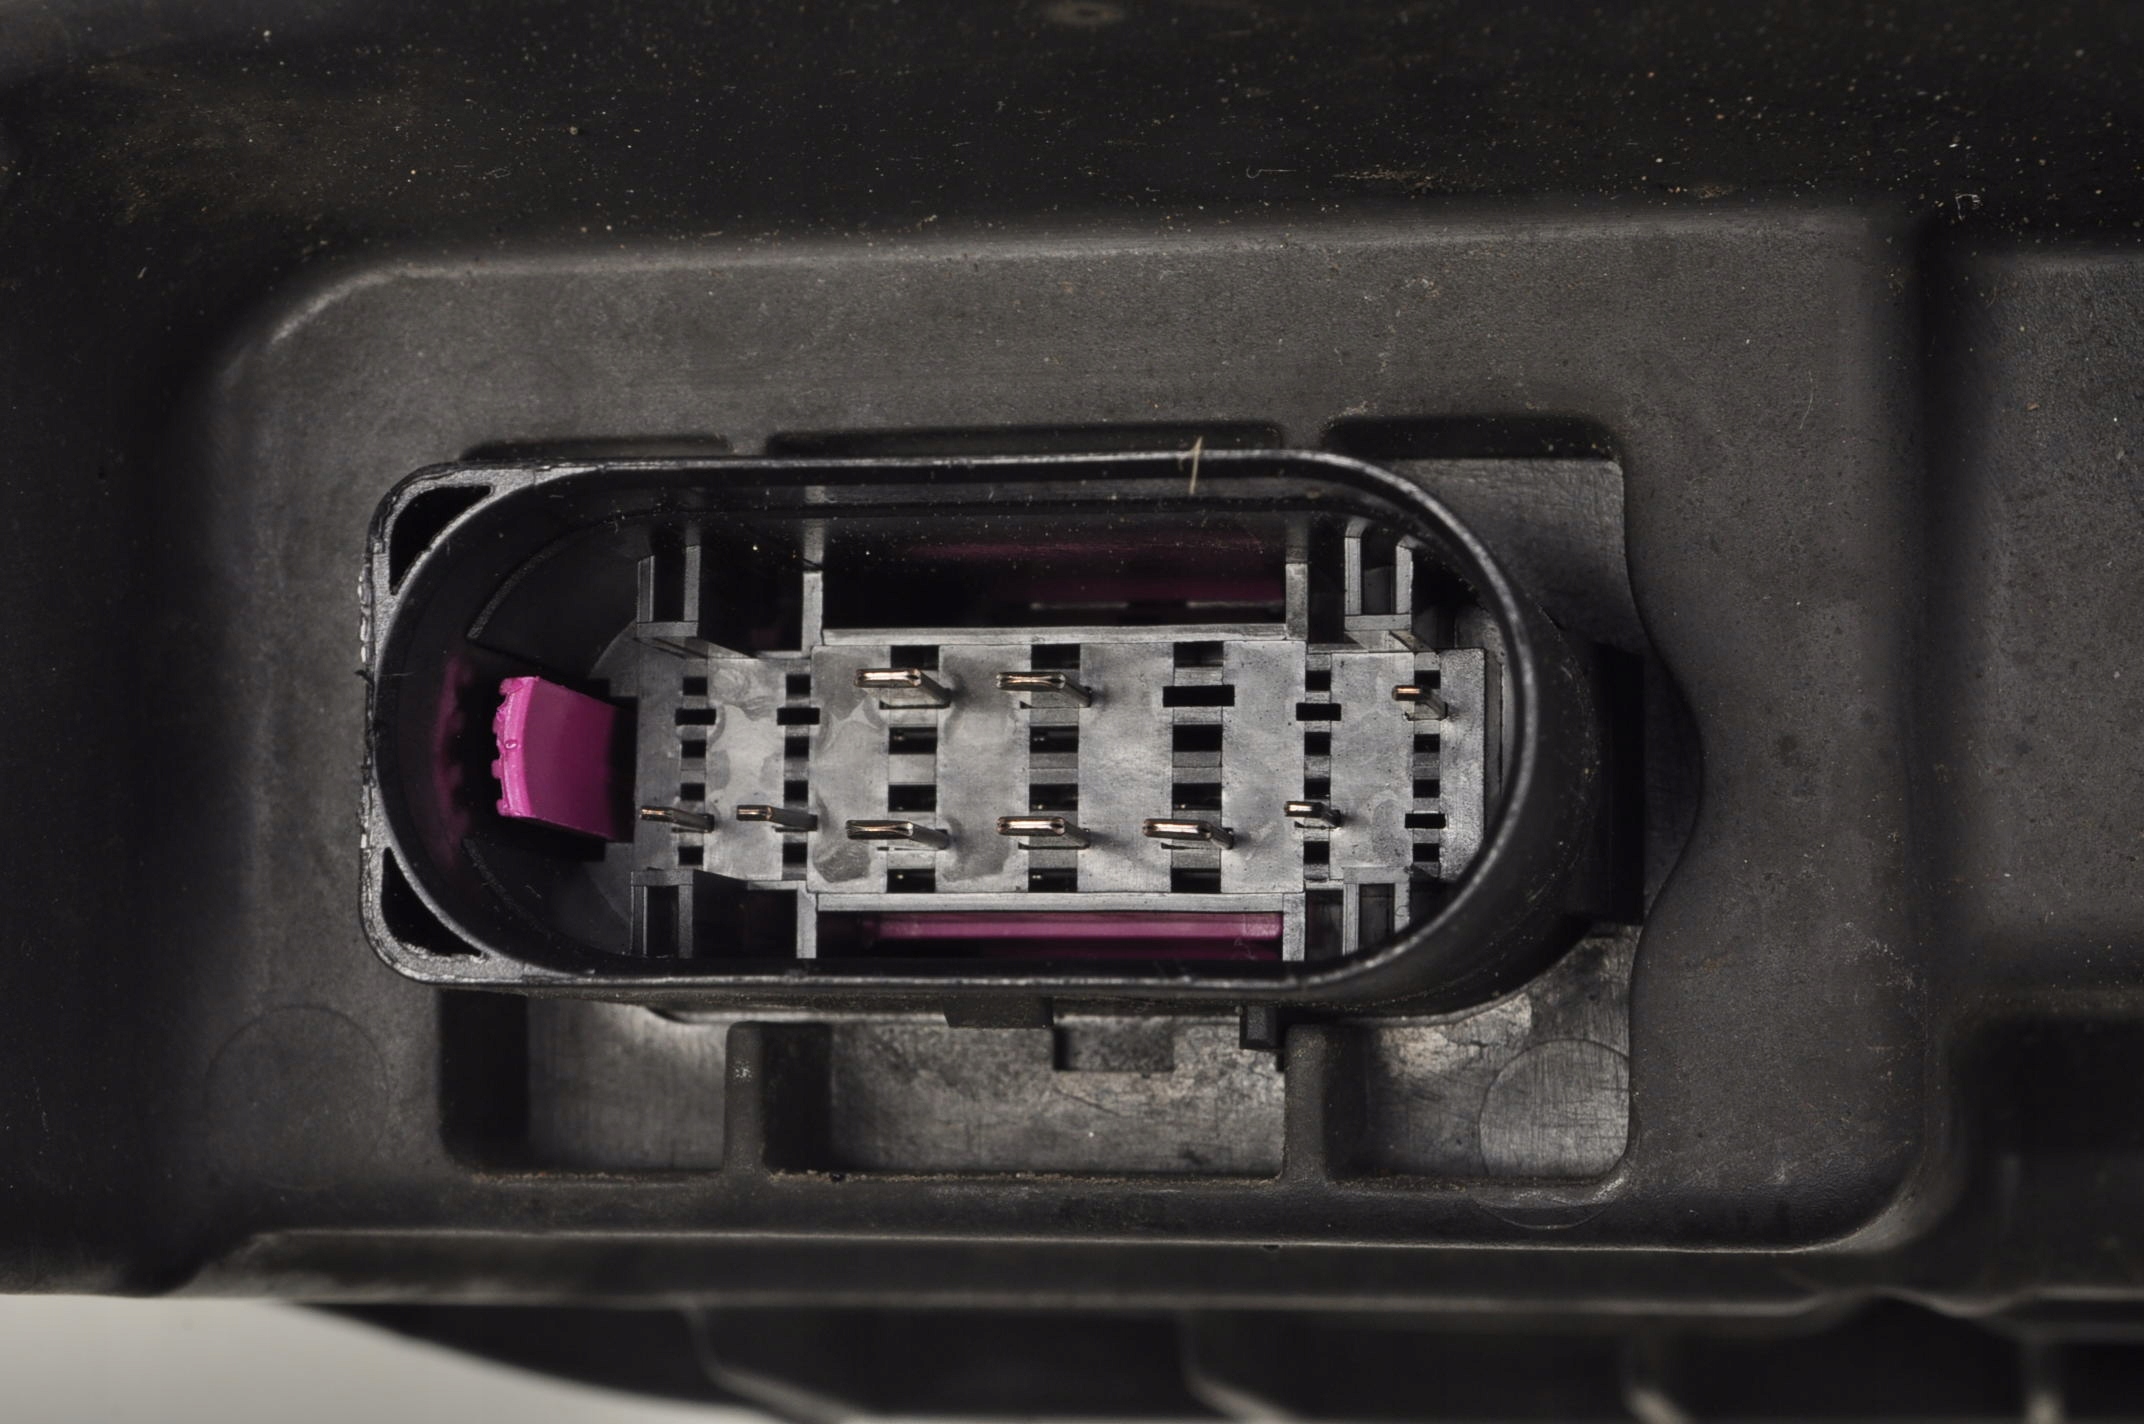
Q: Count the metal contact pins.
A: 9